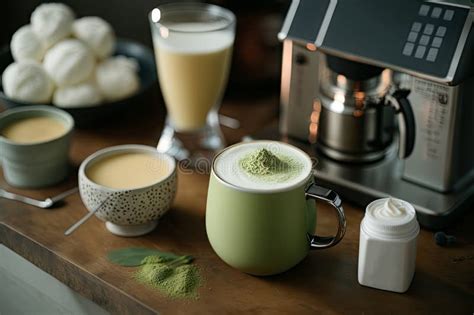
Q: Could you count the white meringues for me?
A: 7